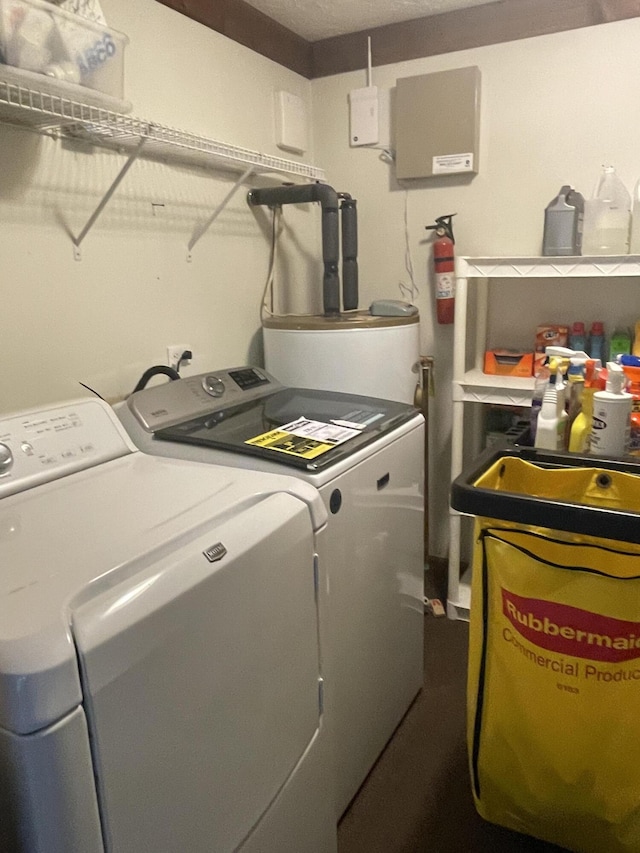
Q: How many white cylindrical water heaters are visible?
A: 1